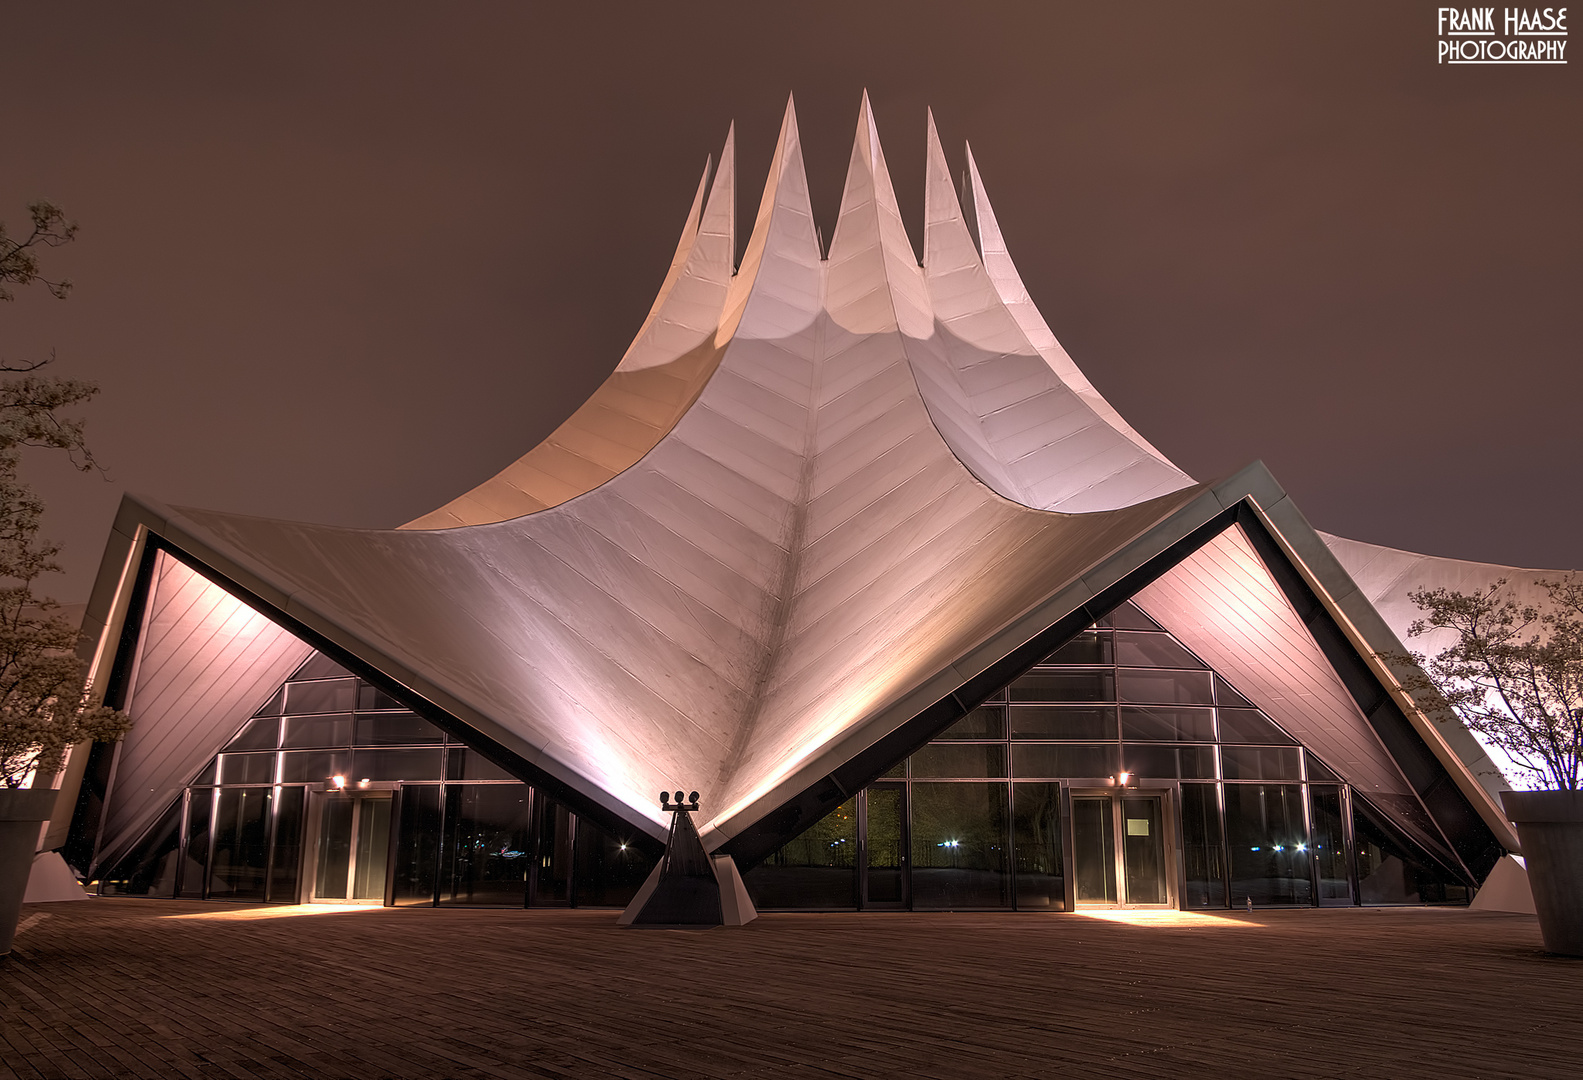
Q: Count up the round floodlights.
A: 3